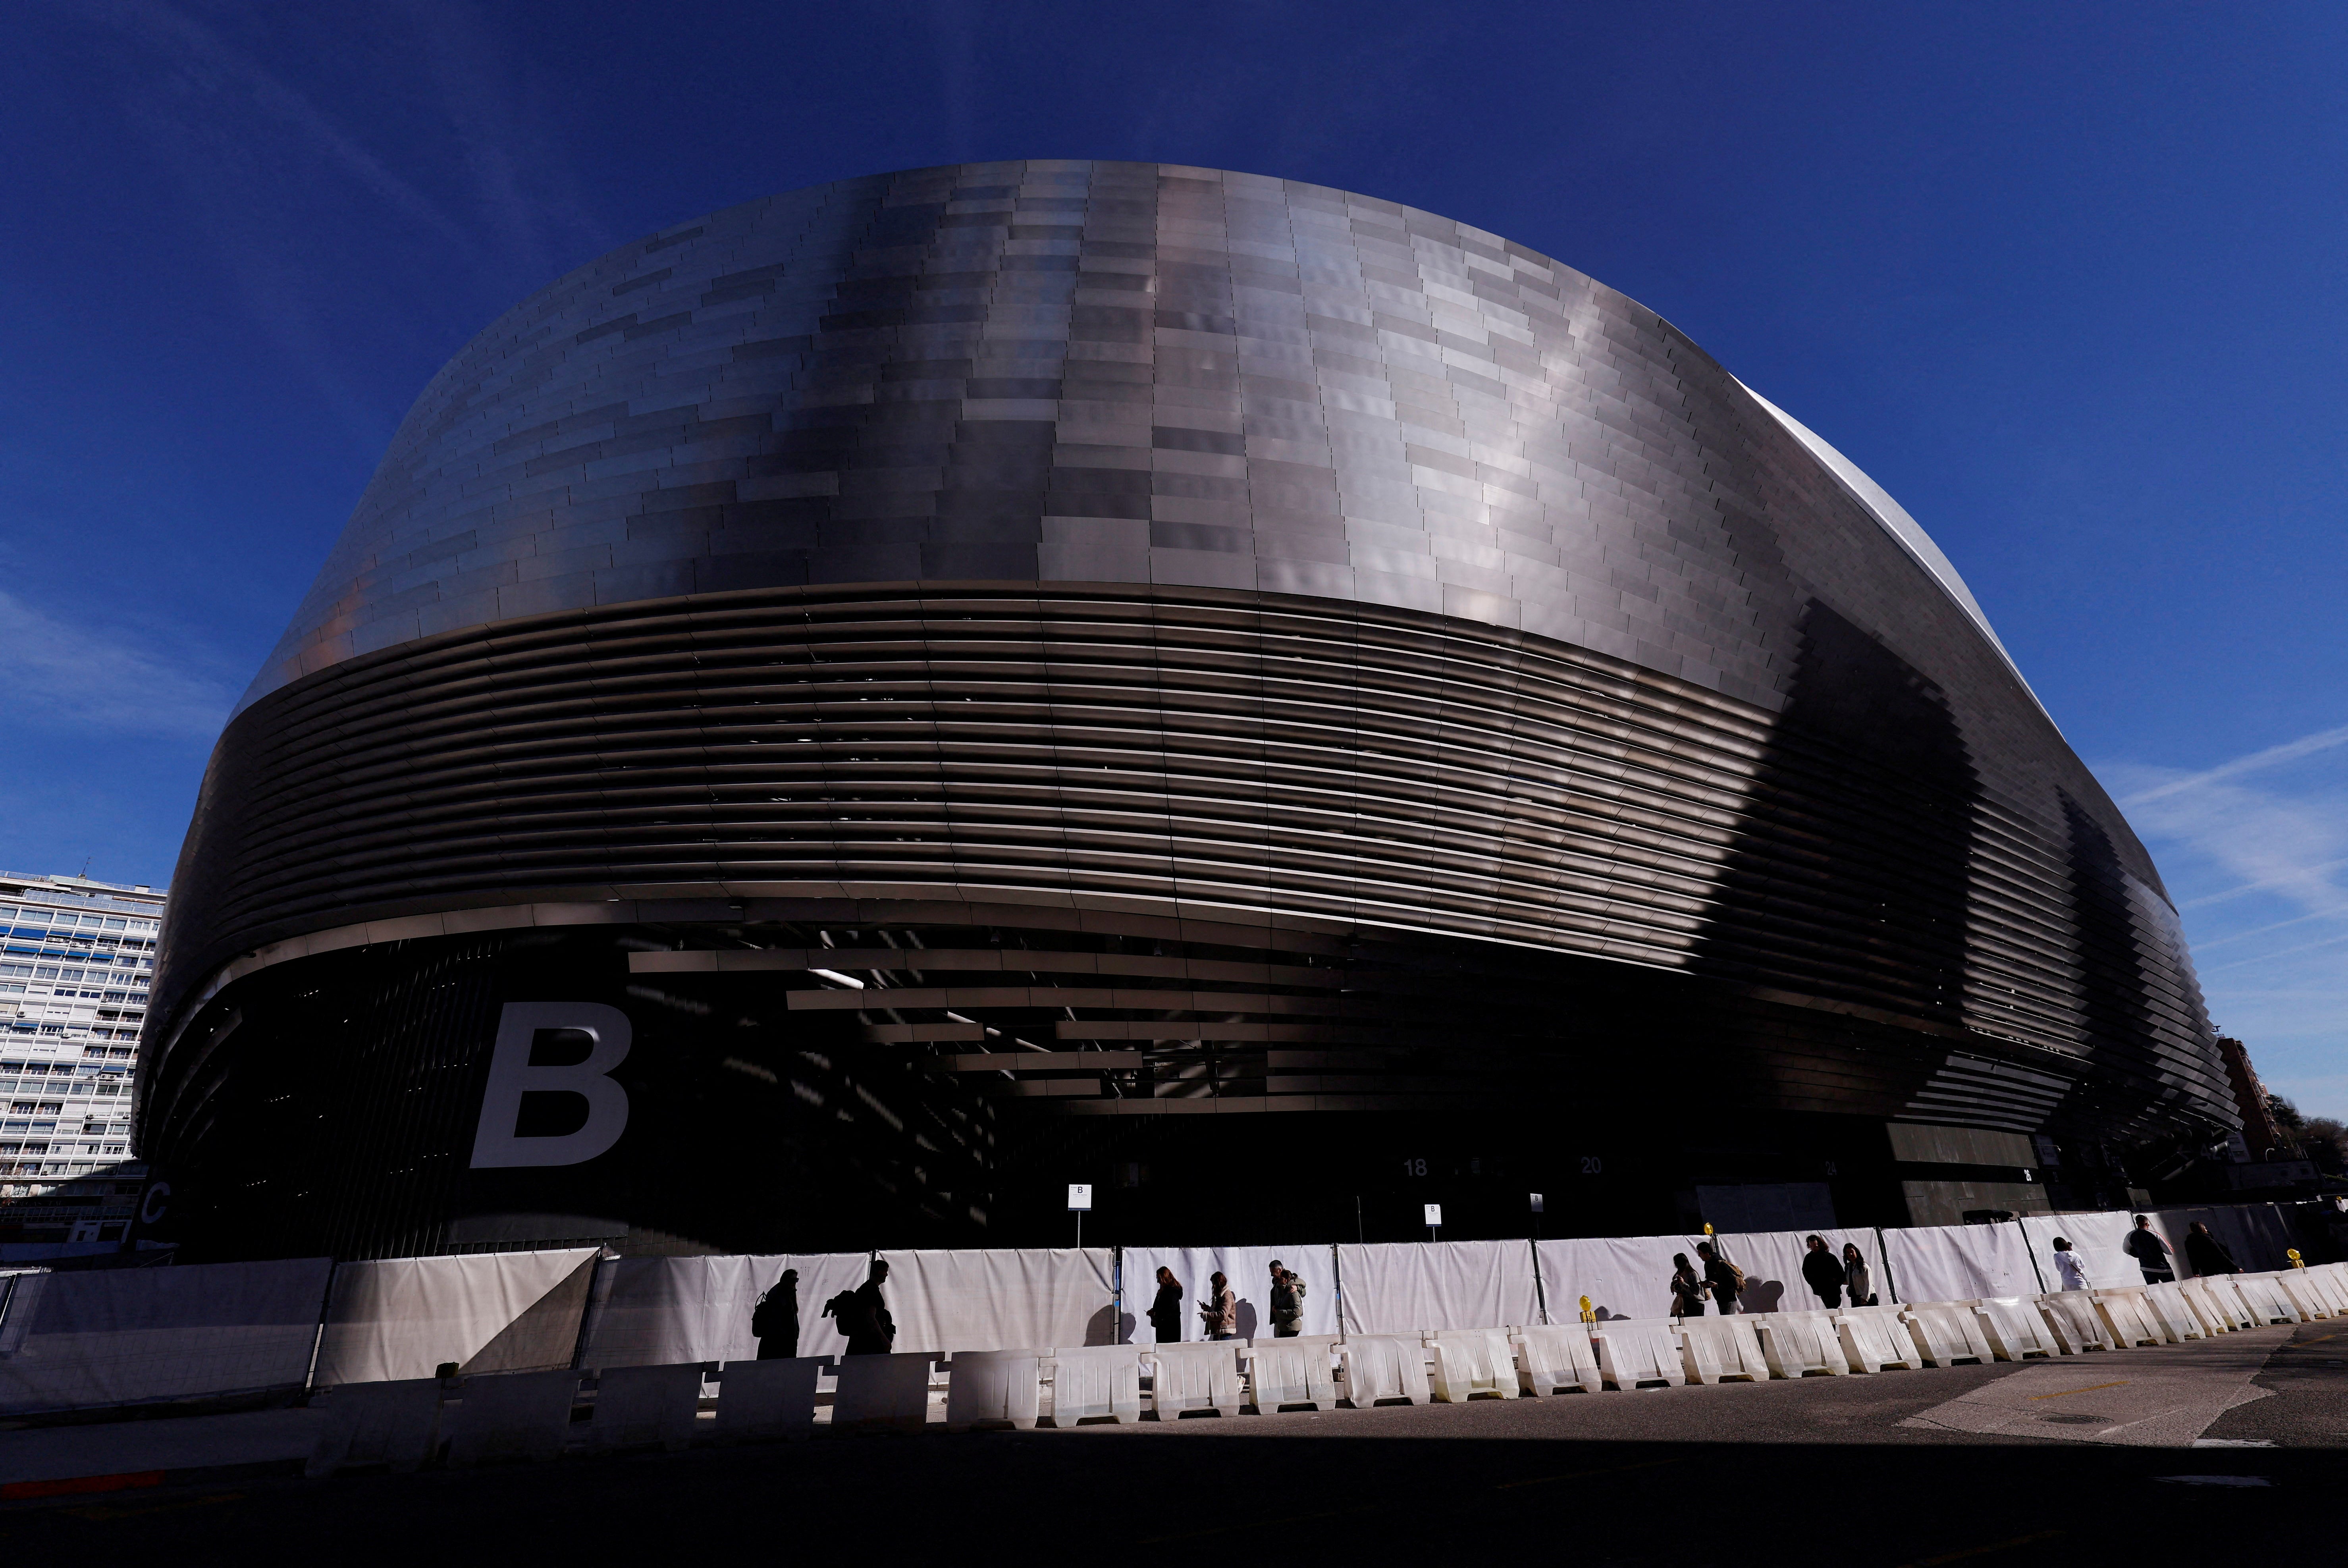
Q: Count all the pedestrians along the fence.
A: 13